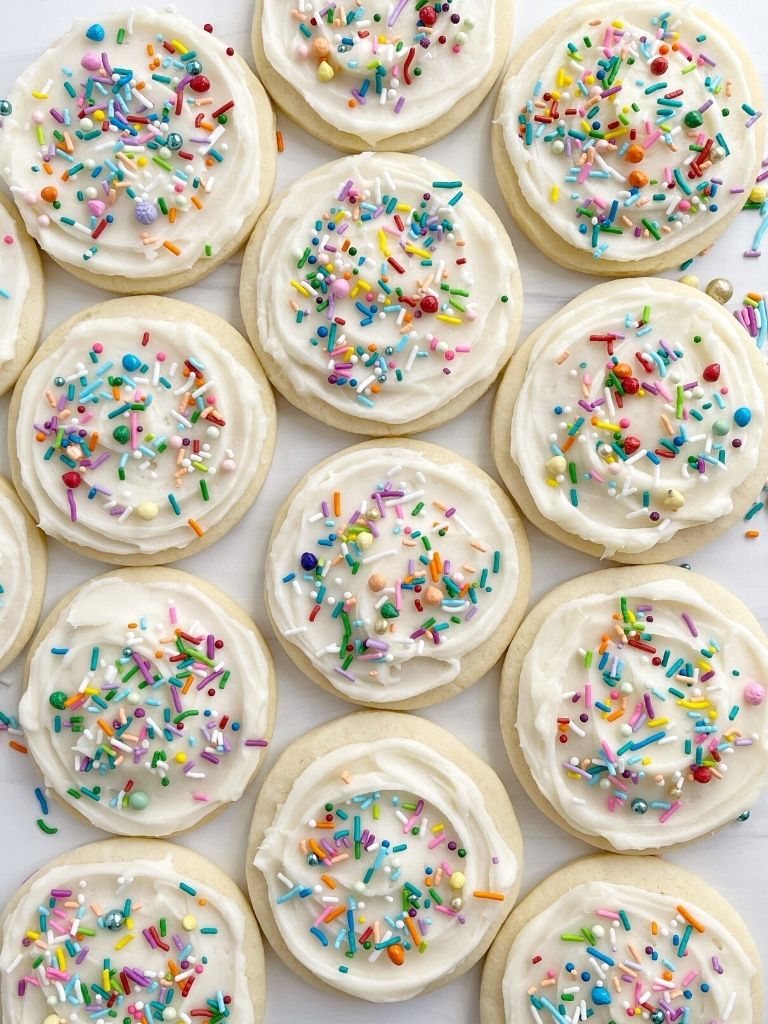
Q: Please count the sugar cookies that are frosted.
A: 14